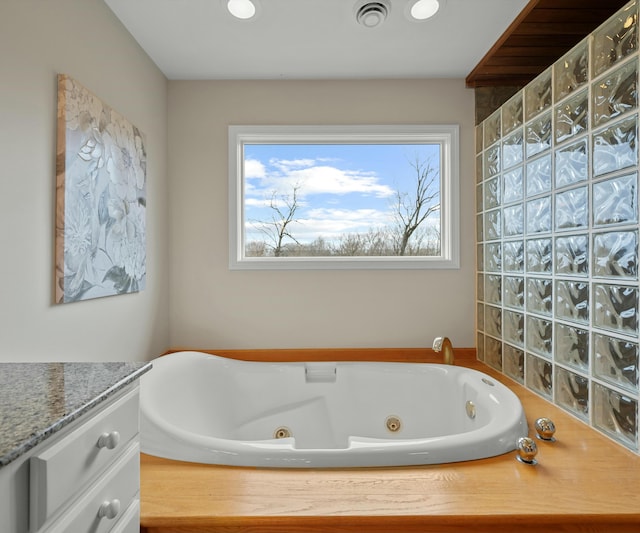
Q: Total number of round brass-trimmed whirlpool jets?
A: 2